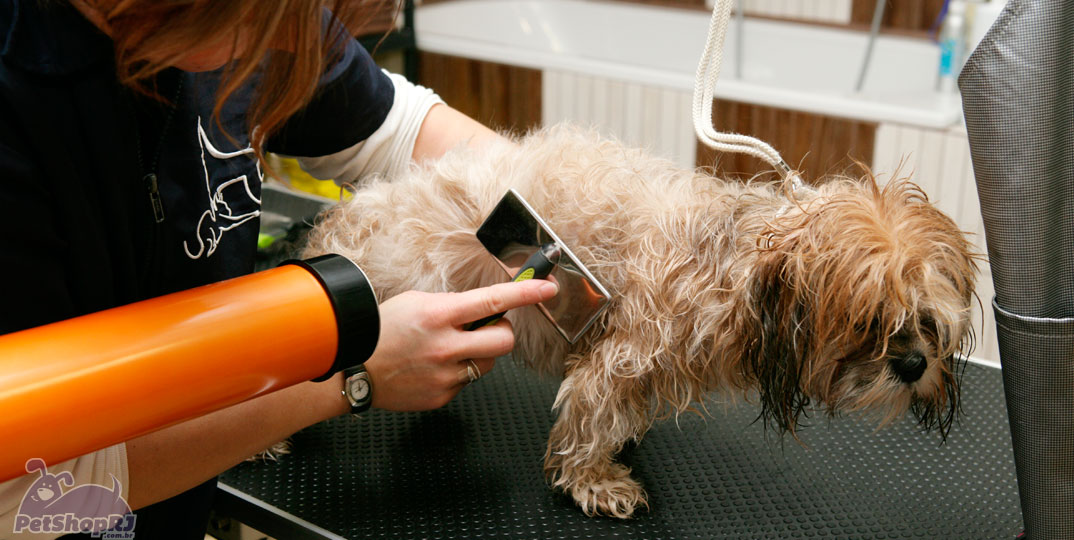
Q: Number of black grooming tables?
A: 1